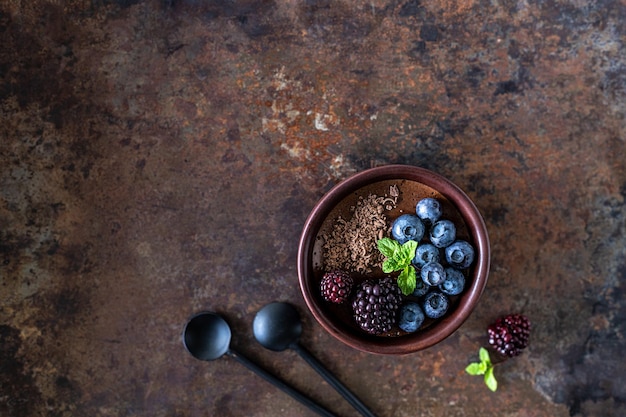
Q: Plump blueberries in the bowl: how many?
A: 10